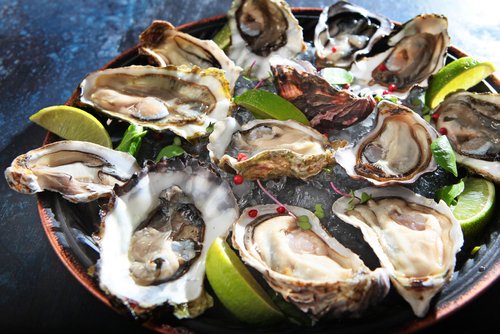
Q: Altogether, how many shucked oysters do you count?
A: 12